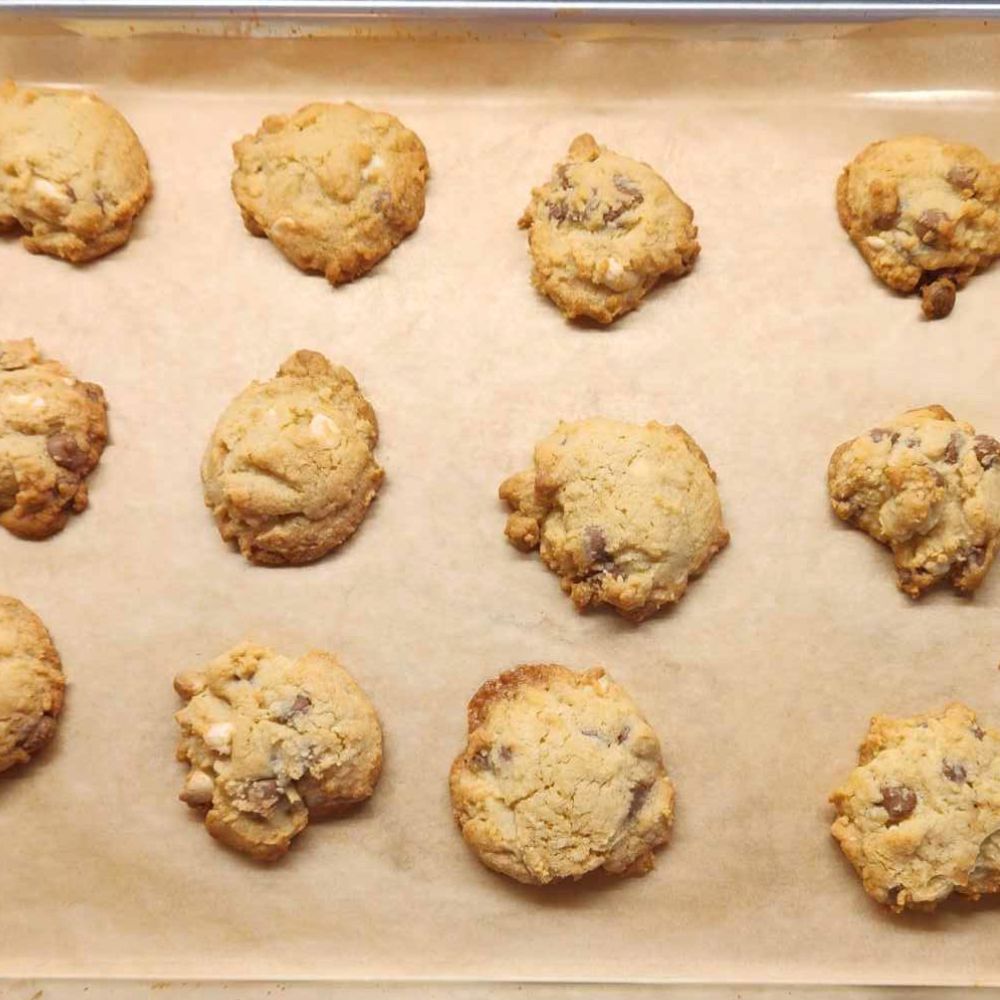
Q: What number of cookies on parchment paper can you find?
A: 12